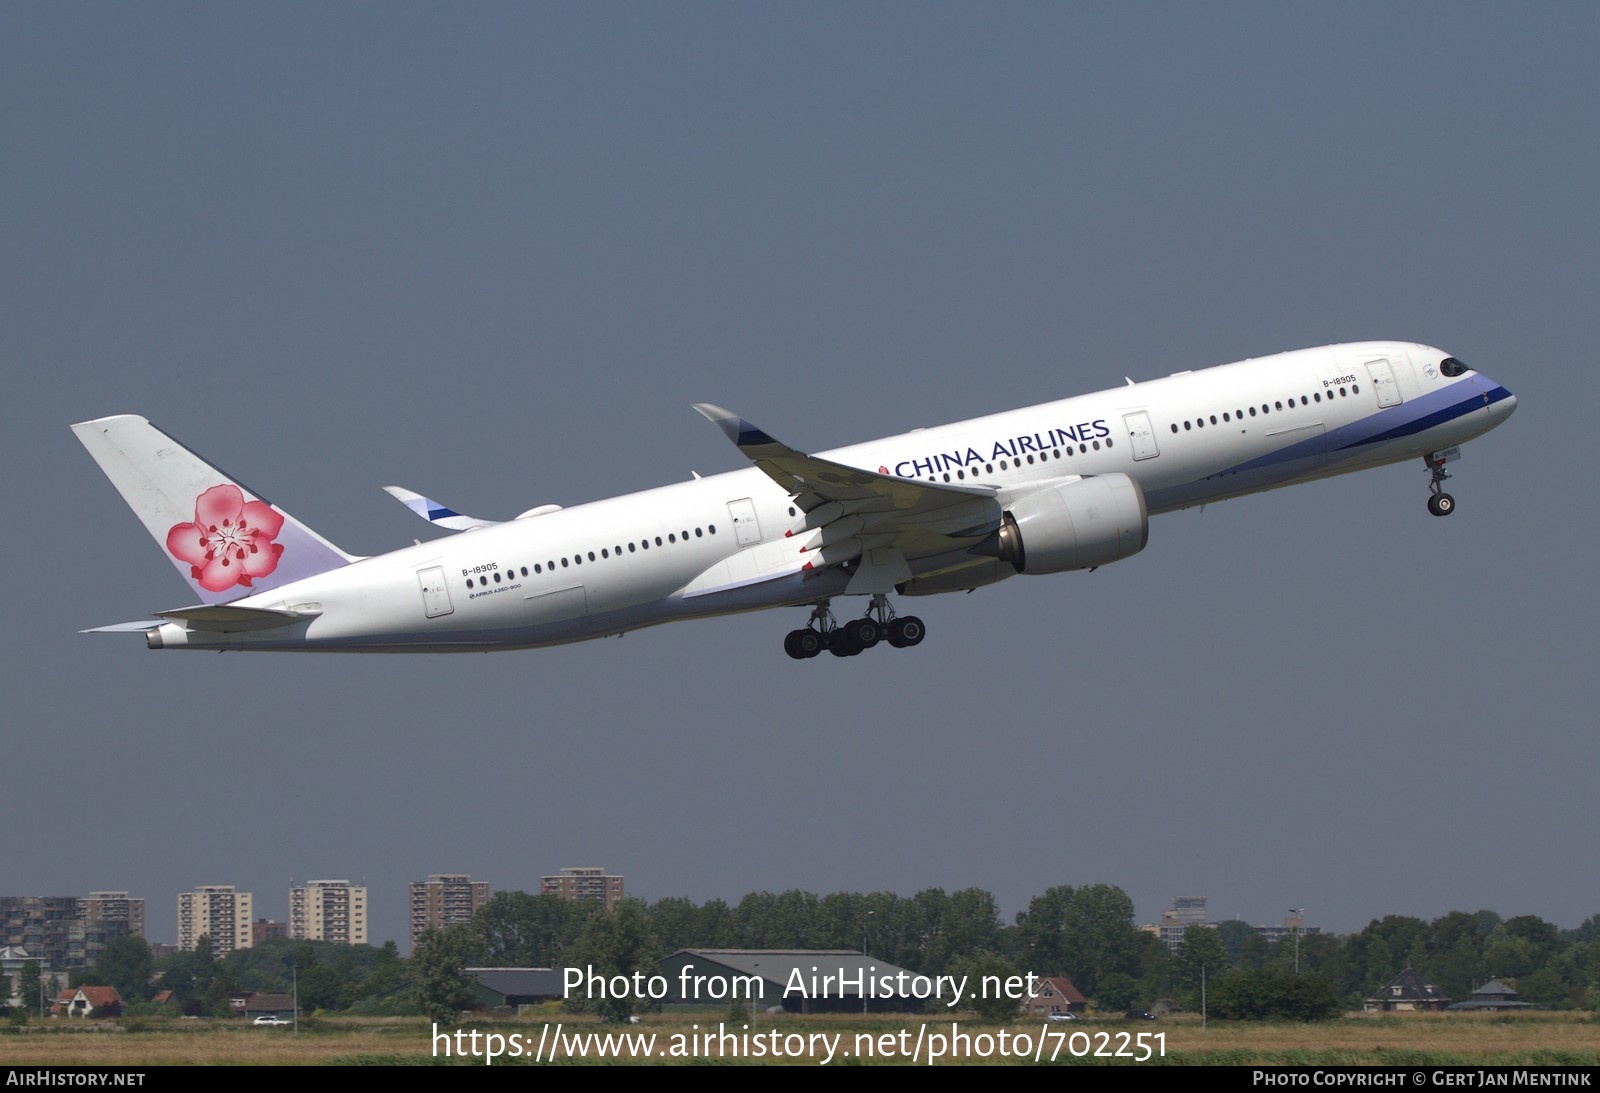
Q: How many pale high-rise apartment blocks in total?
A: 2